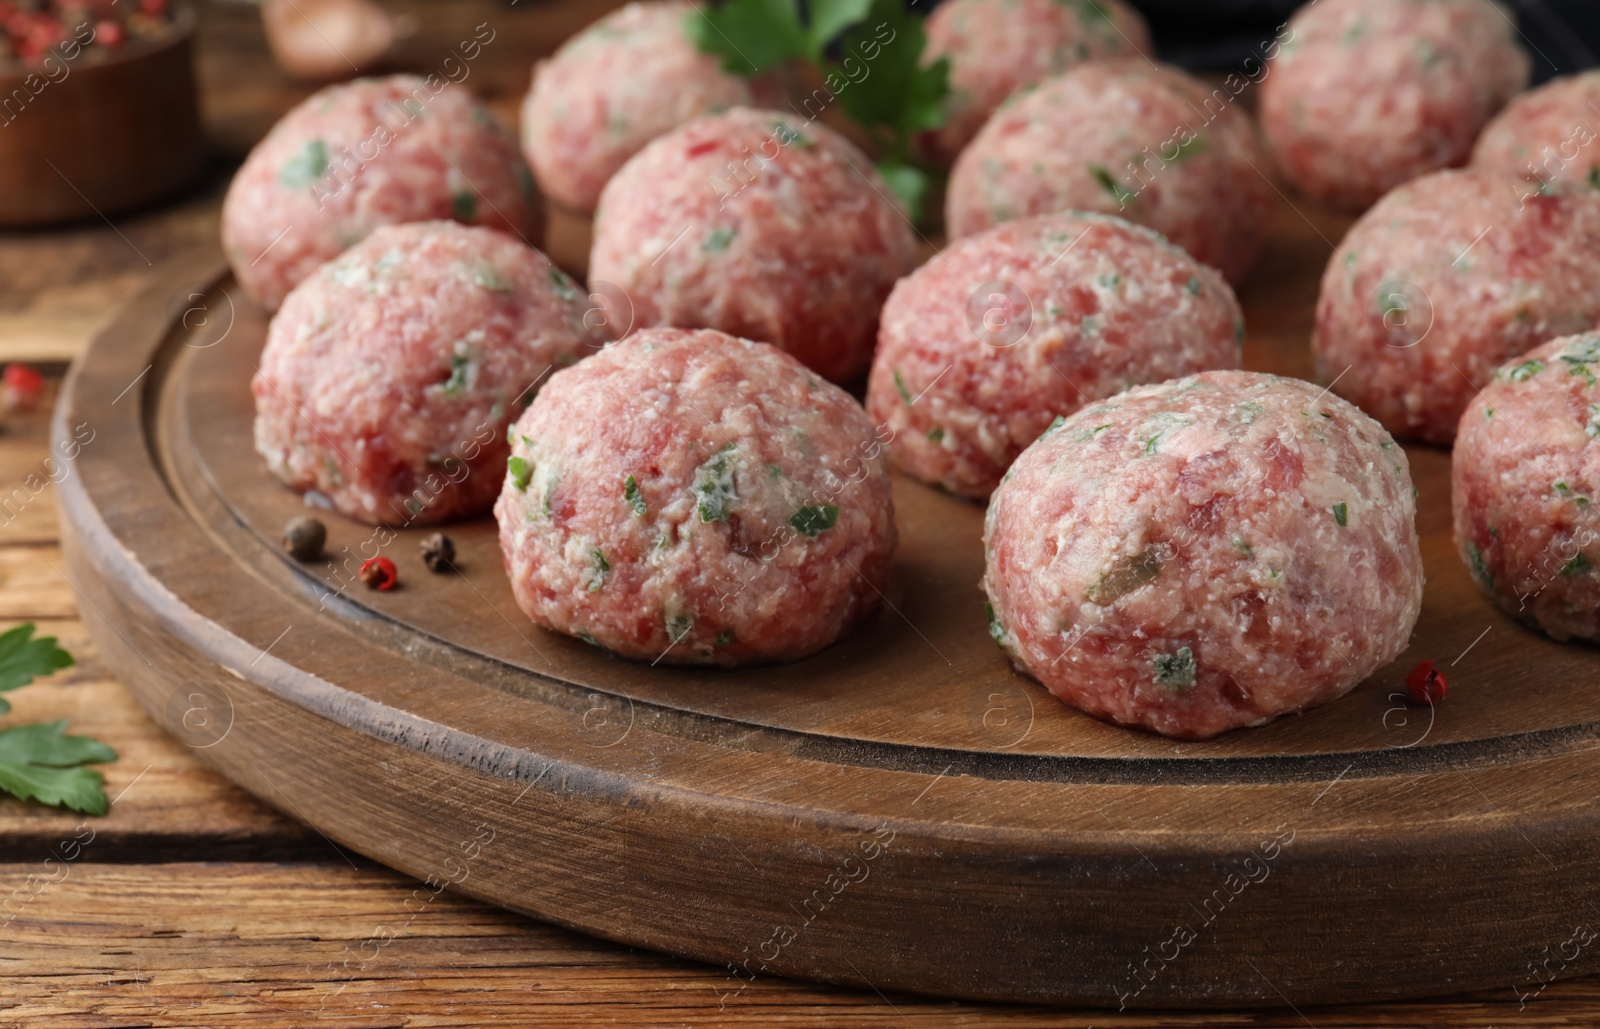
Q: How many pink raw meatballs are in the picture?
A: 13